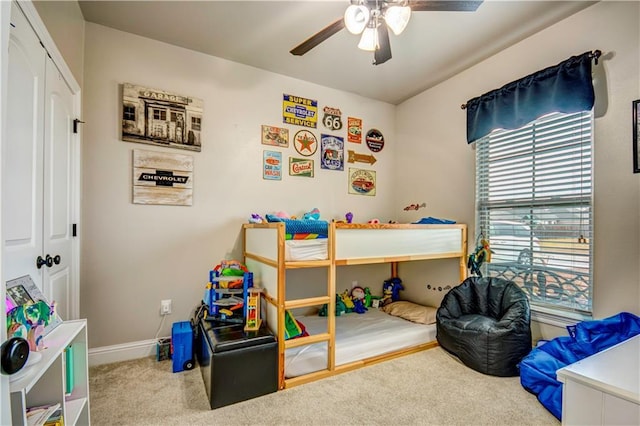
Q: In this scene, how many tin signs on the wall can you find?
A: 11